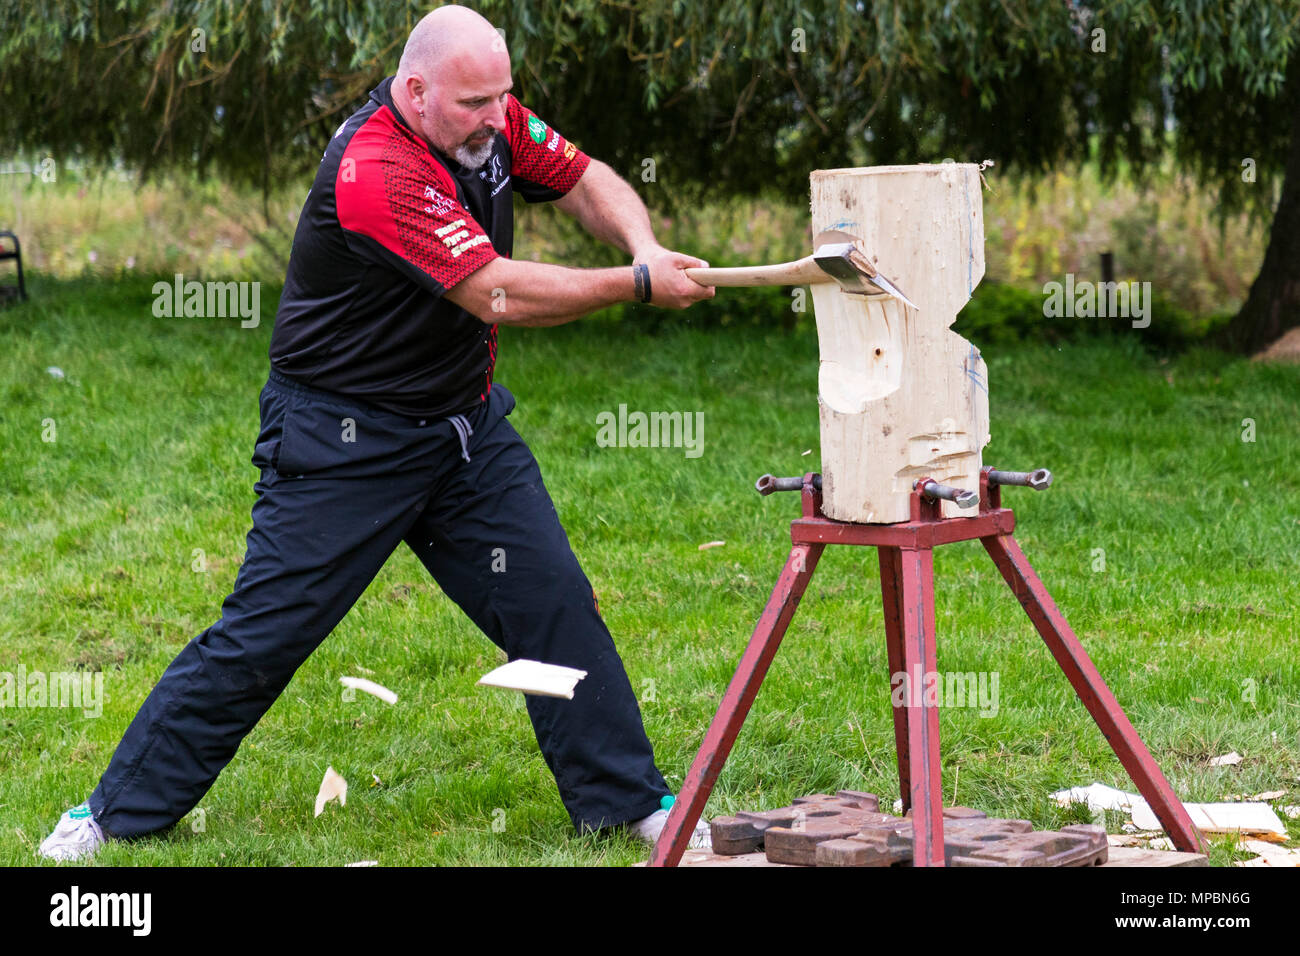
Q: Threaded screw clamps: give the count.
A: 3